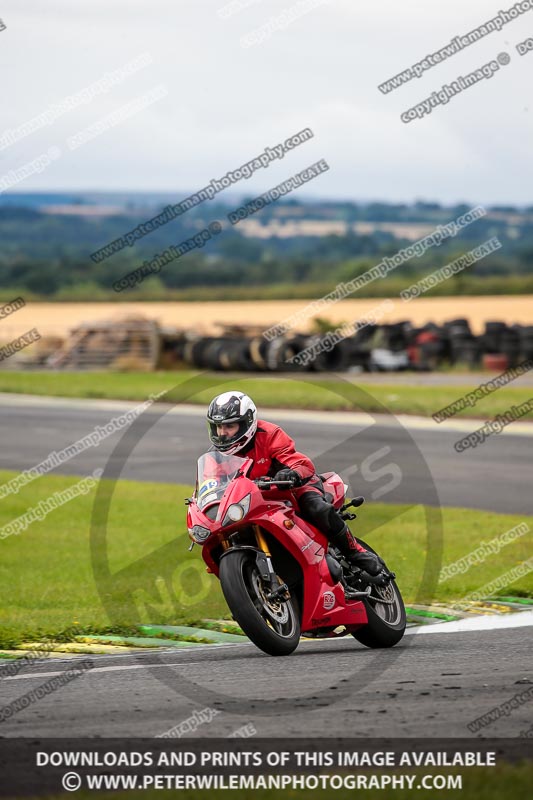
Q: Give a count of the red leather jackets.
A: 1